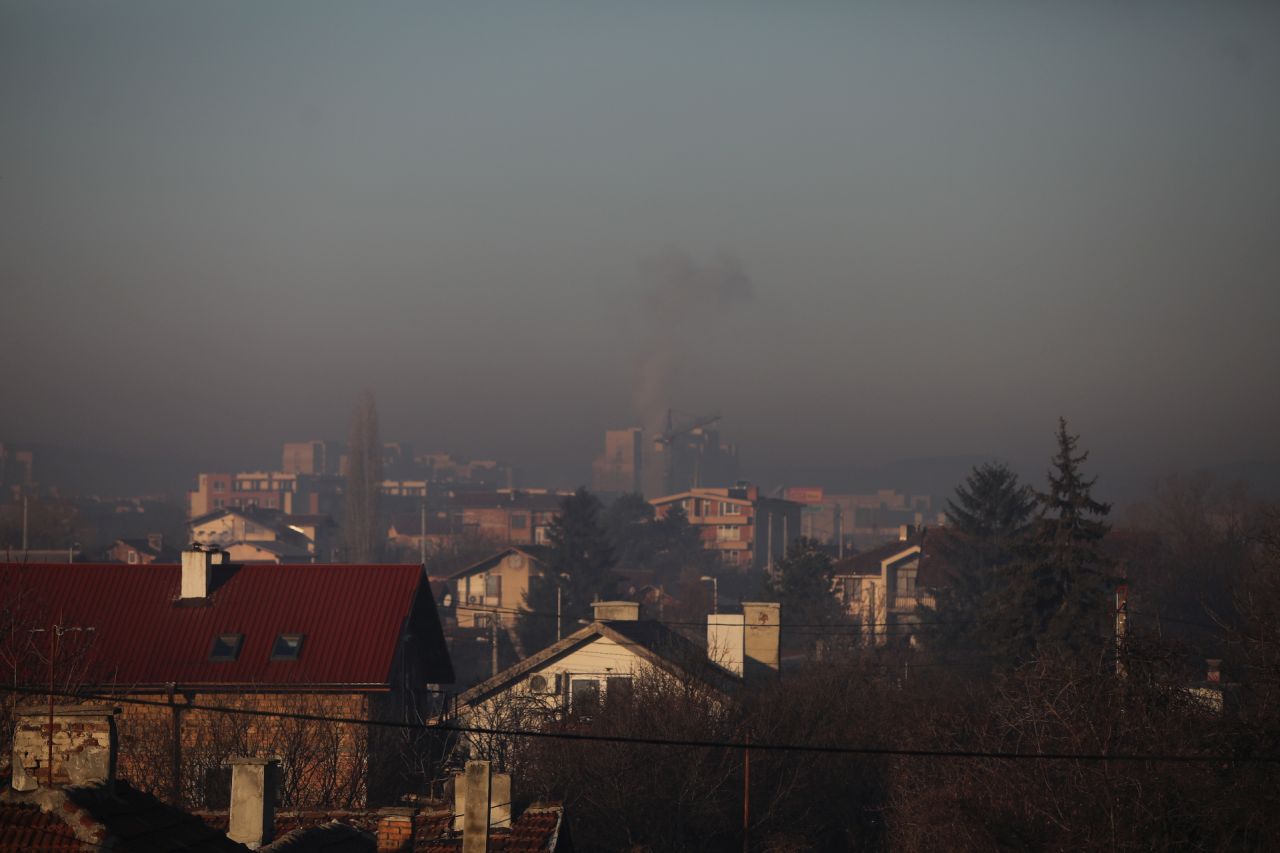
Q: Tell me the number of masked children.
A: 0